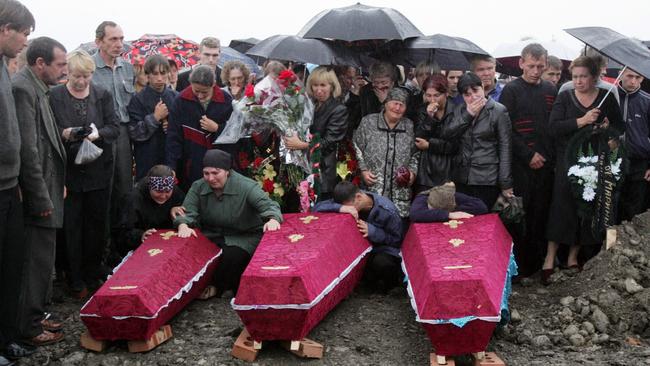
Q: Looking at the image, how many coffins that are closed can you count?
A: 3